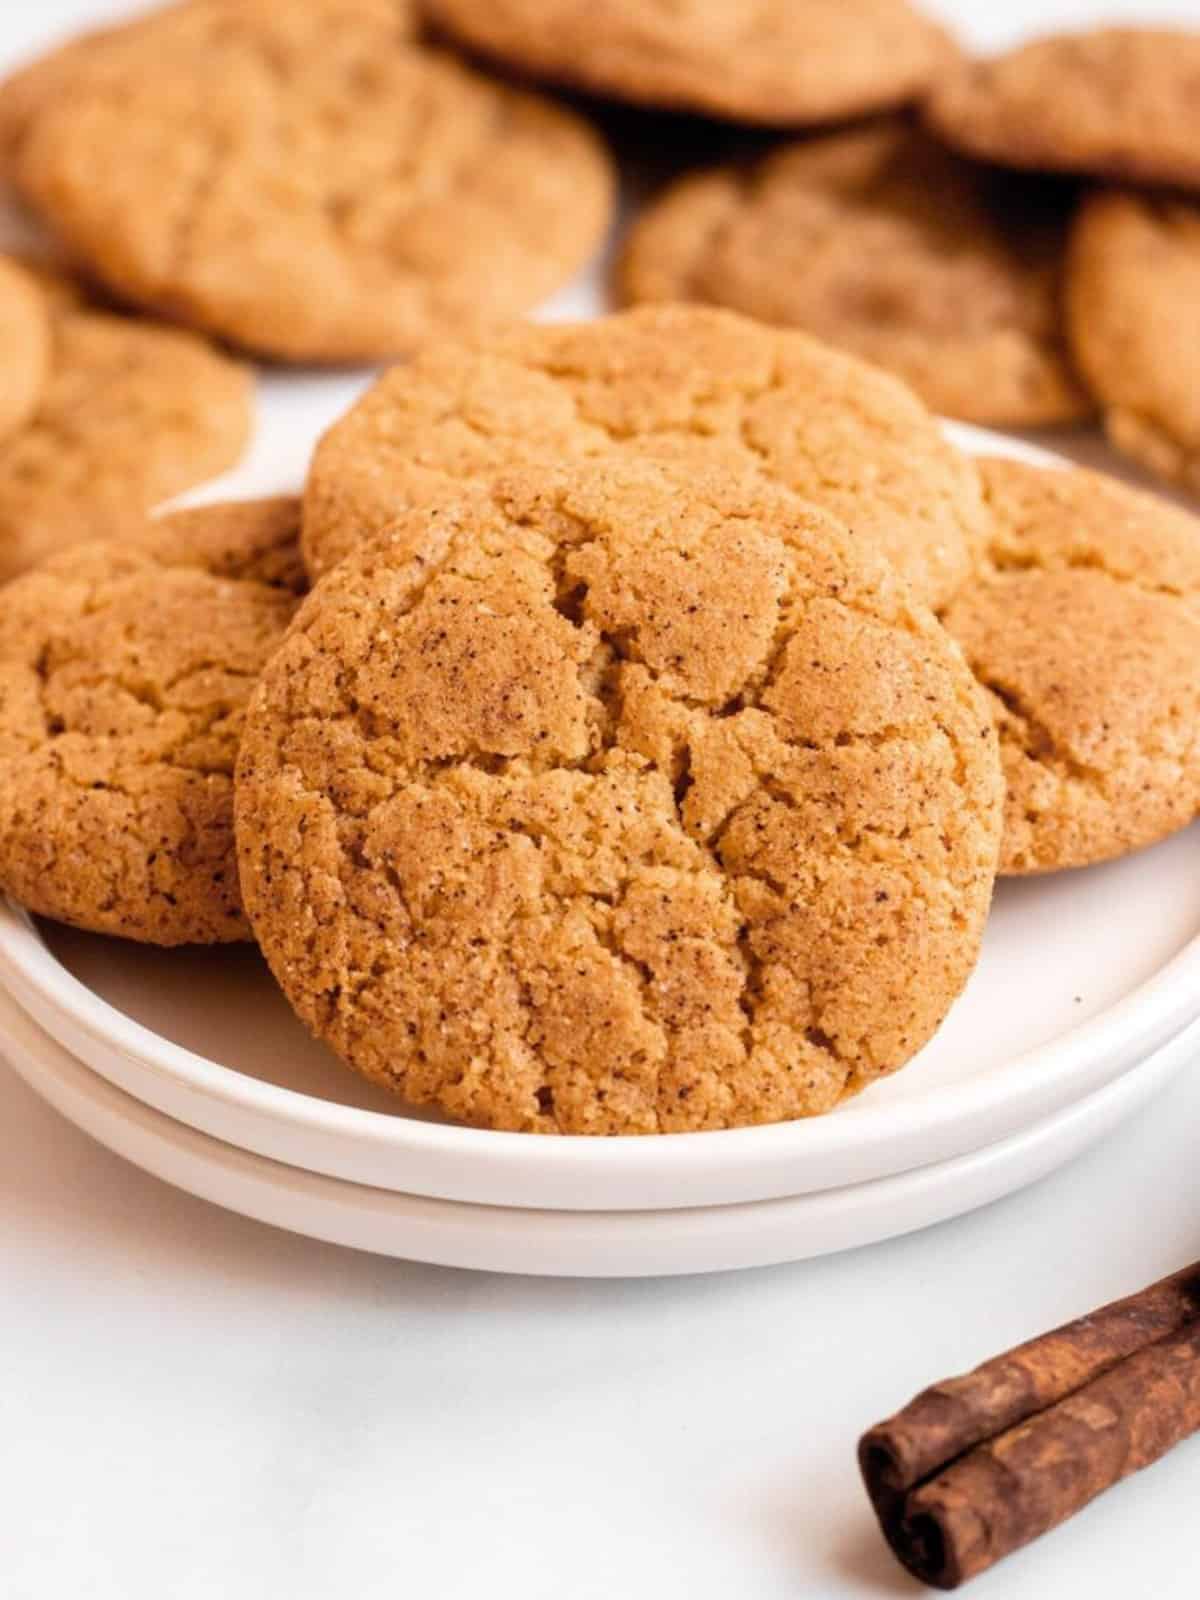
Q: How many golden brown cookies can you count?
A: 12